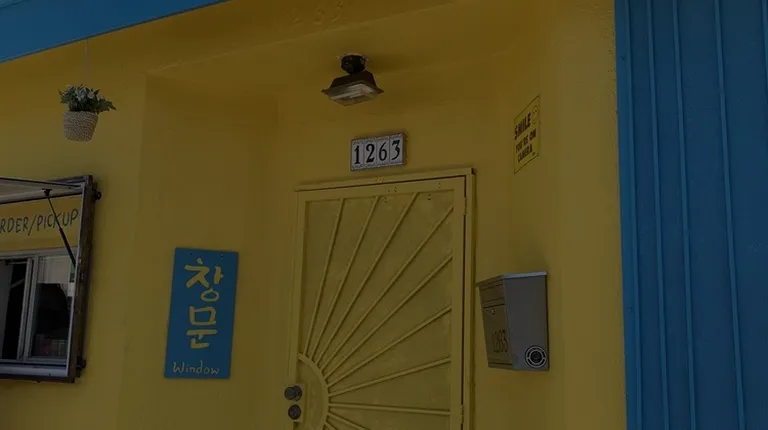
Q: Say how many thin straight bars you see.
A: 10